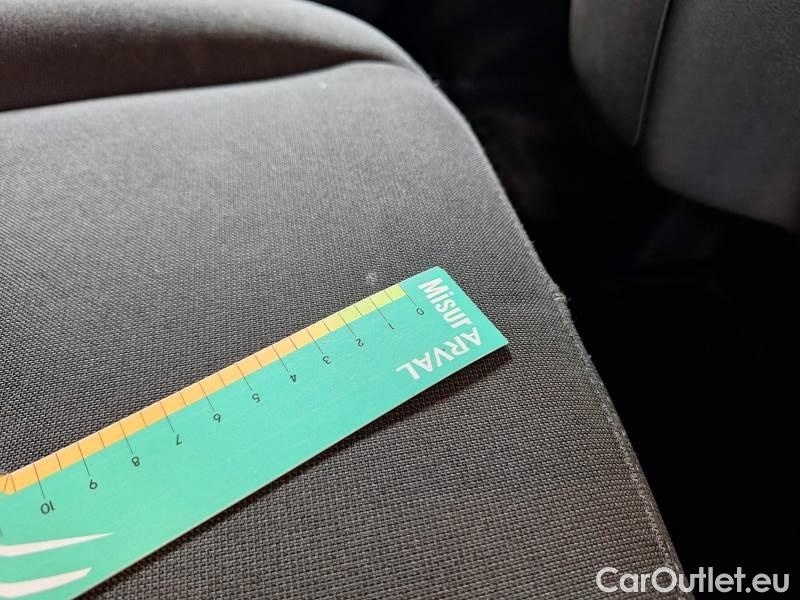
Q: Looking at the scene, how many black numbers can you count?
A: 11